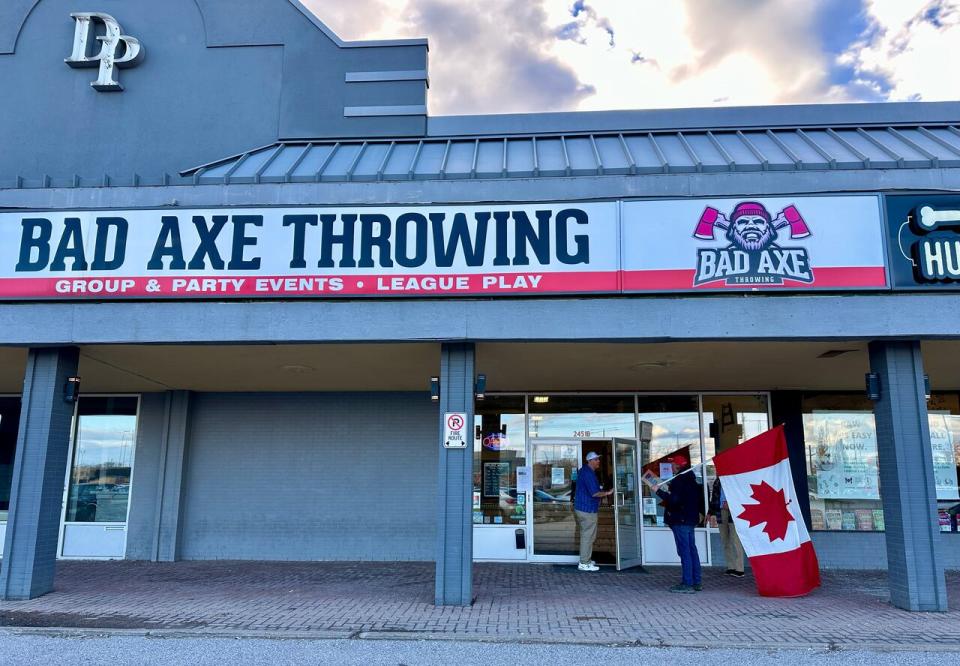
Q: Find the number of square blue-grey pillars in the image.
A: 3